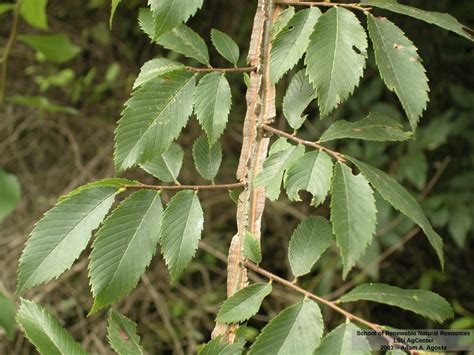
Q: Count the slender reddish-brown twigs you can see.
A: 5